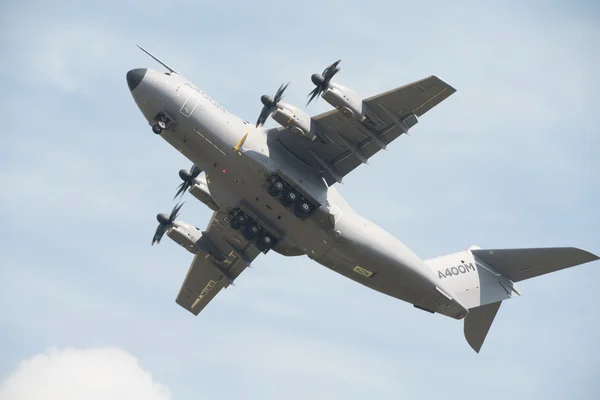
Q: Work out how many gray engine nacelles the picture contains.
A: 4